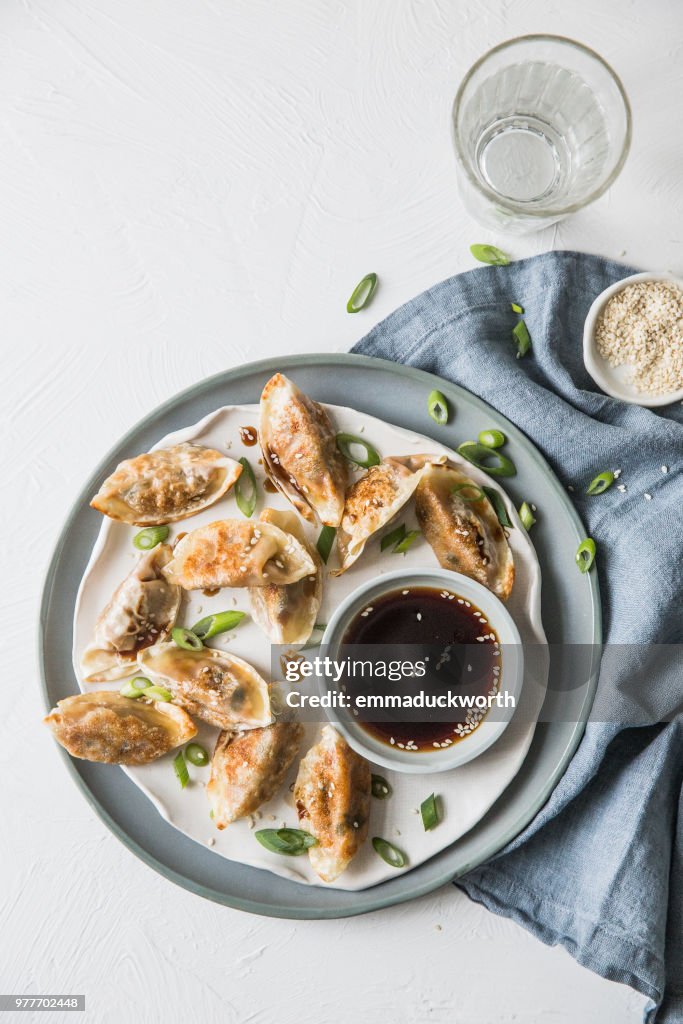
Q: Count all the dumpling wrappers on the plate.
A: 11